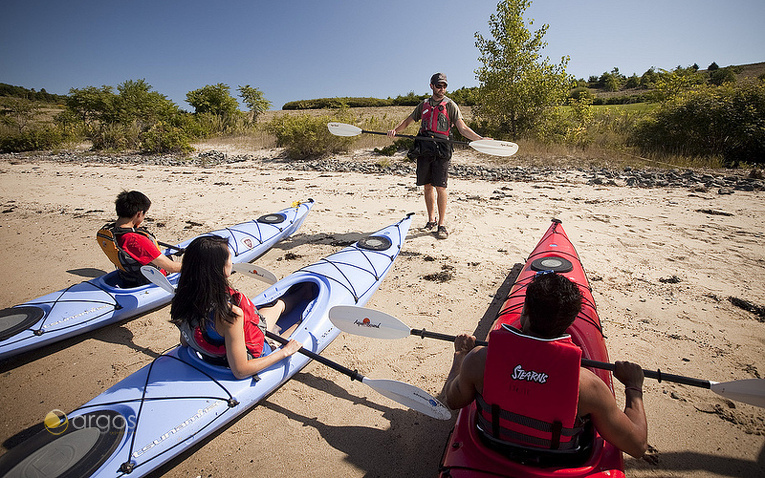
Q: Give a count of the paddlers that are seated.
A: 3